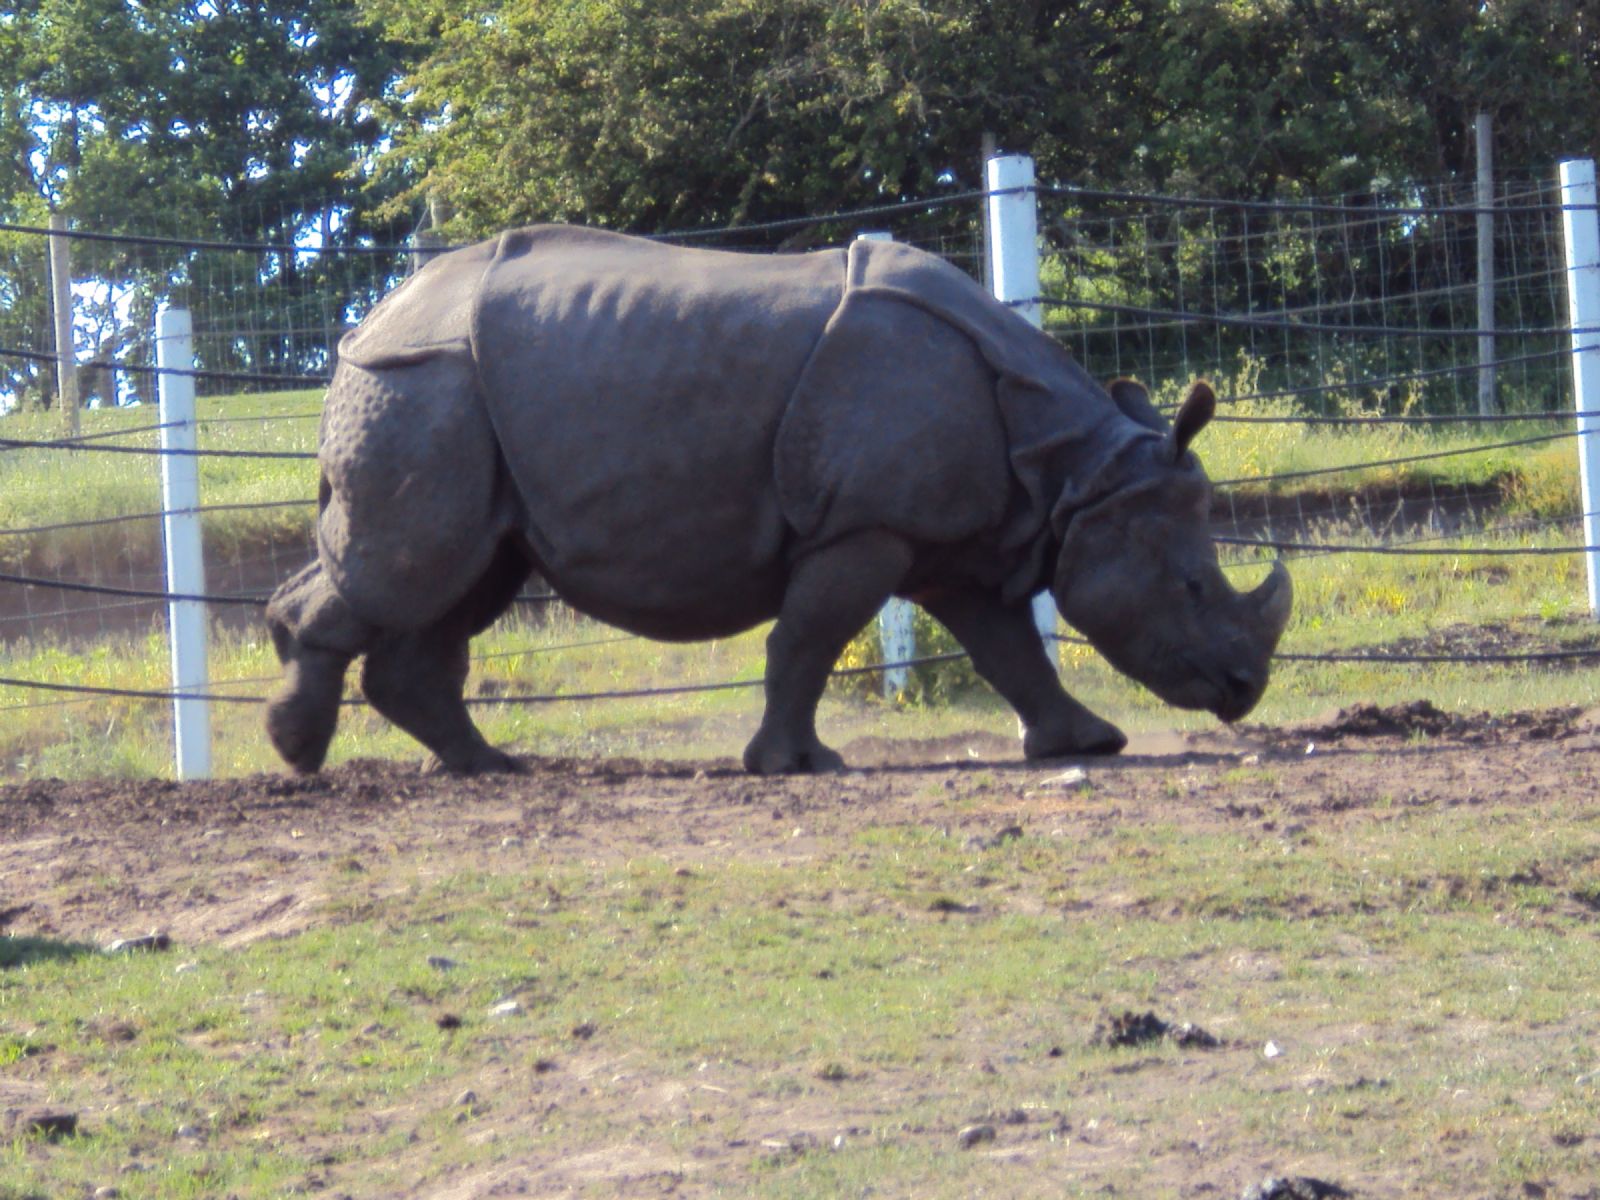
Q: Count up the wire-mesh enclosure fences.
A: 1